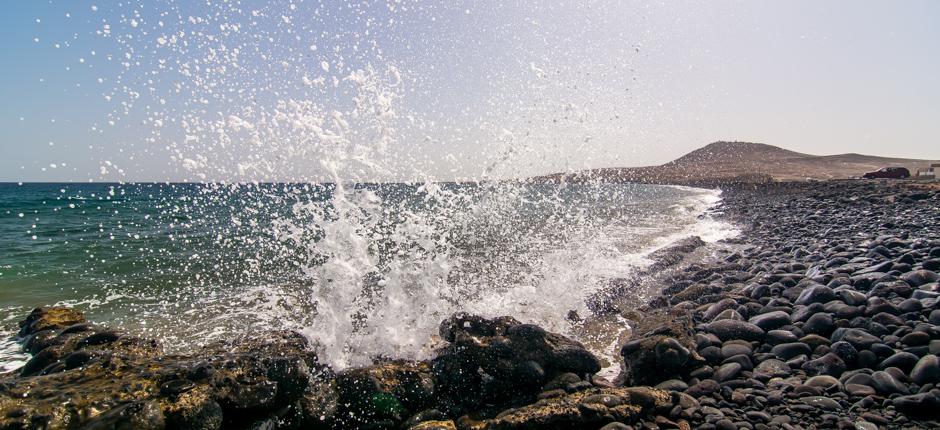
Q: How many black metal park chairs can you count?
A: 0